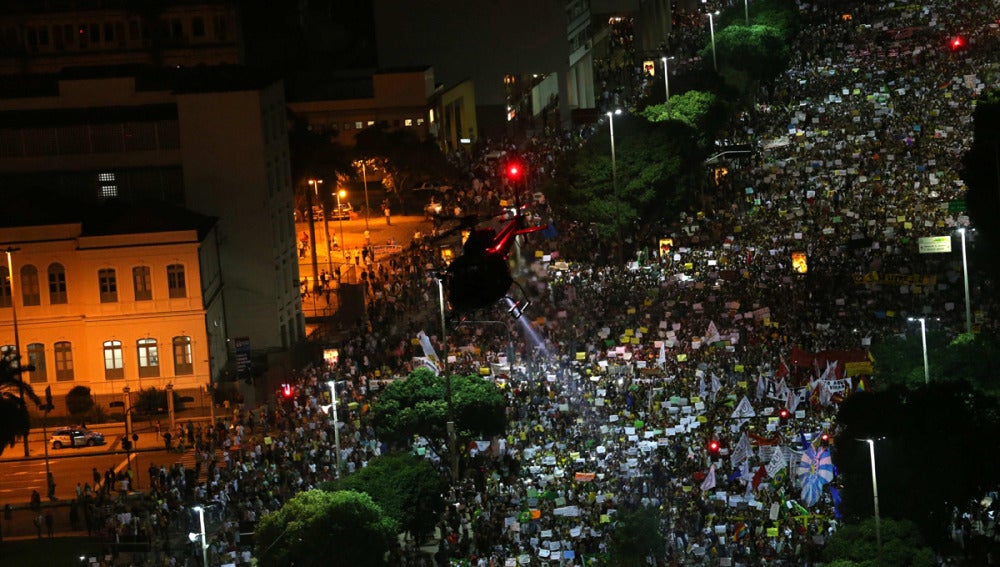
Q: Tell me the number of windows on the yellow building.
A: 12